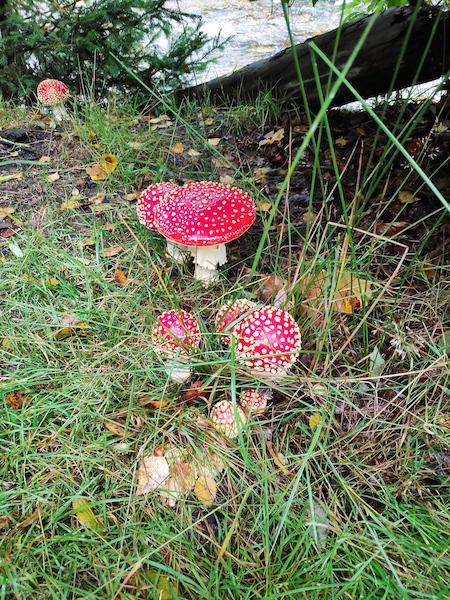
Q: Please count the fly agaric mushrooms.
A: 8